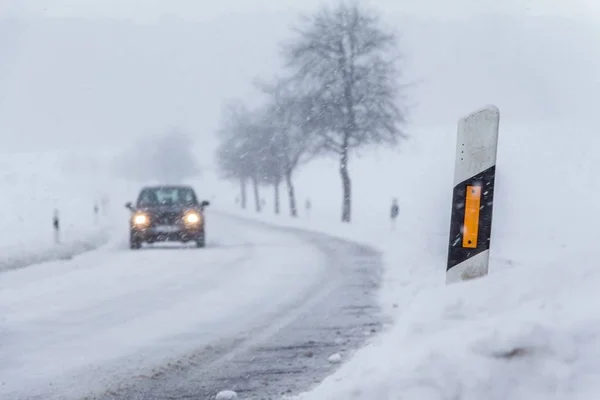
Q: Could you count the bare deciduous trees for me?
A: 5